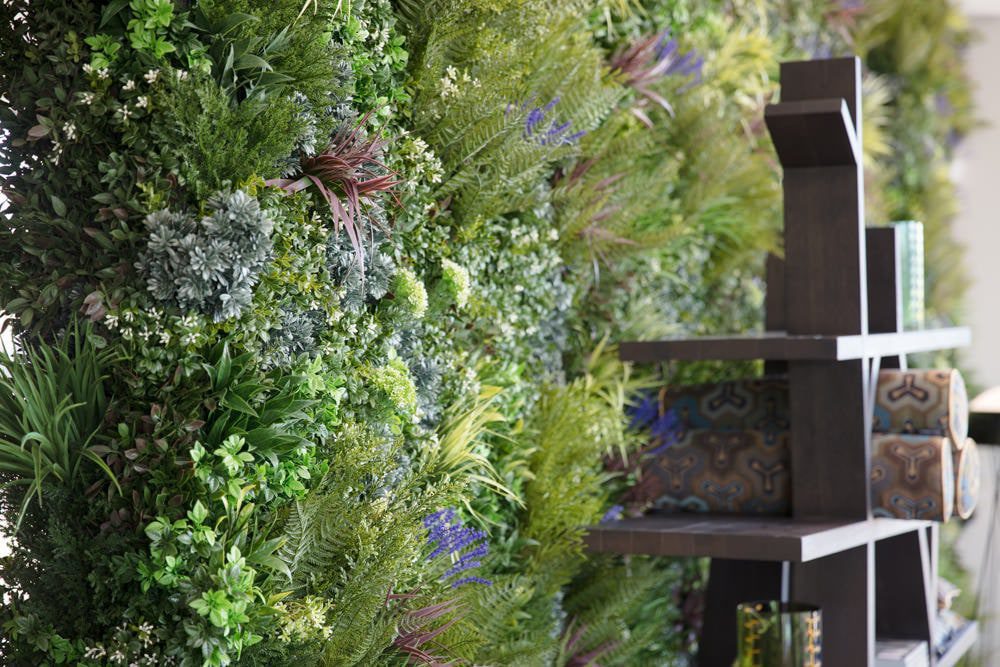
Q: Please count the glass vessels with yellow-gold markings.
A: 1